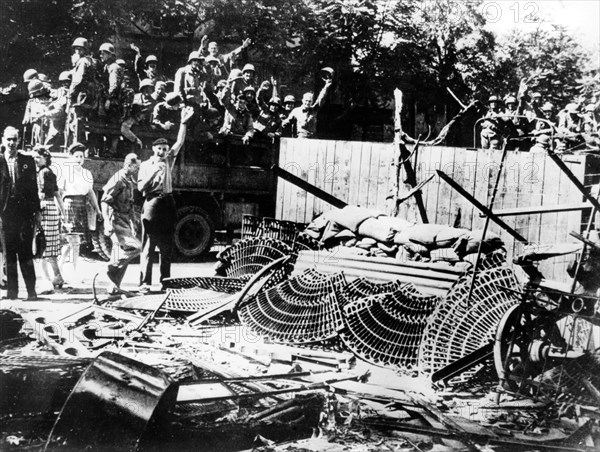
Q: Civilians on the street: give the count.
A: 5